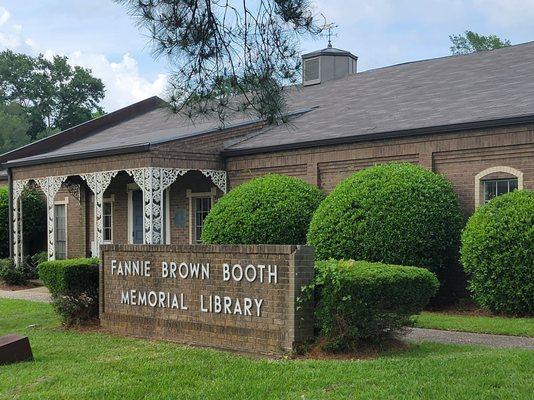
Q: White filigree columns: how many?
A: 4